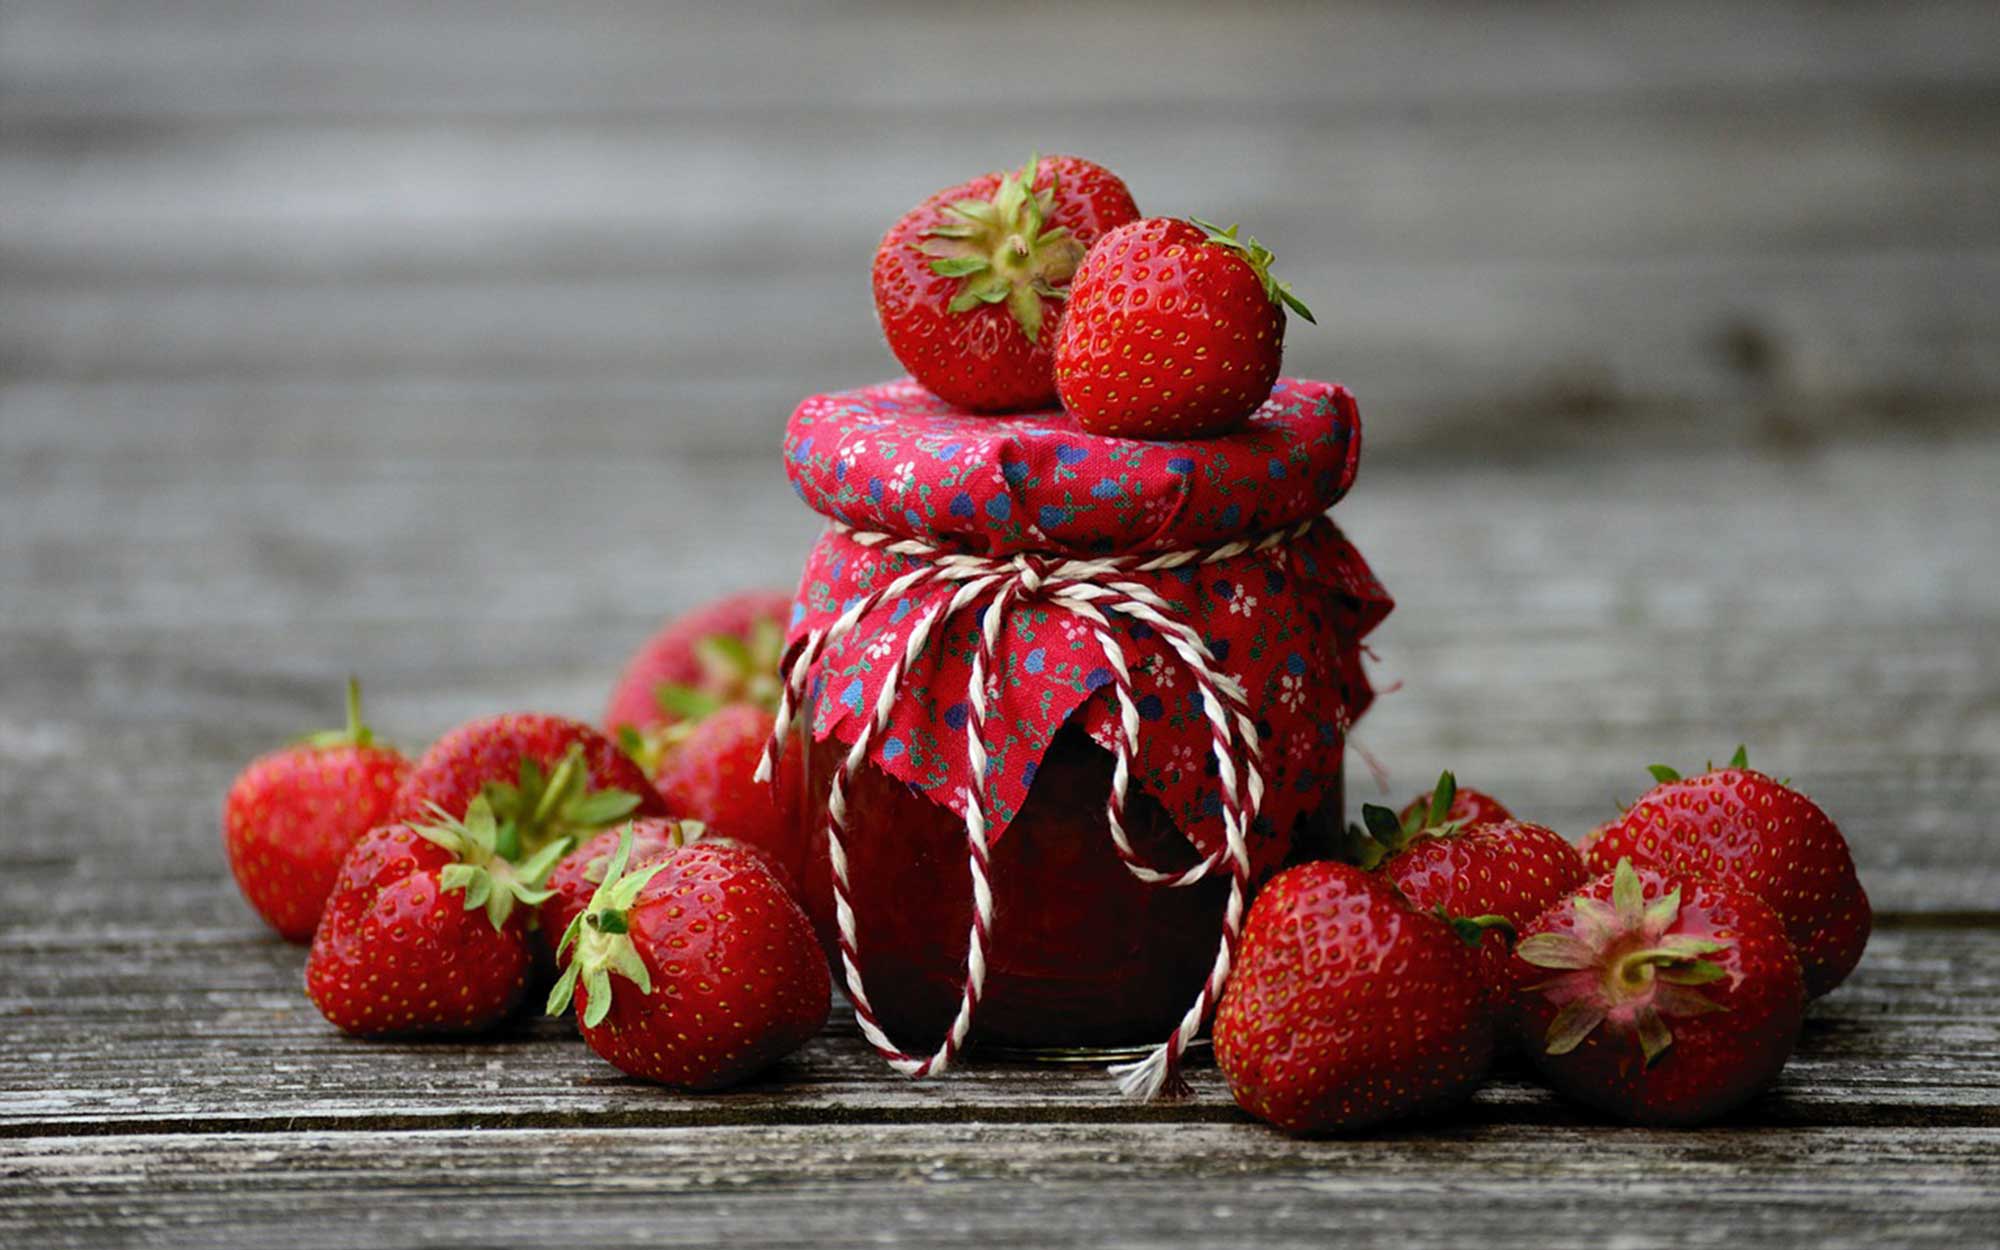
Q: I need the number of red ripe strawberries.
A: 14